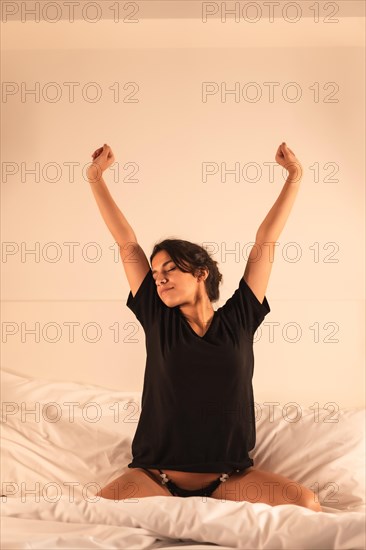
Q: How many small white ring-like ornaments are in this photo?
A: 2